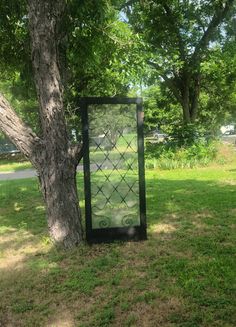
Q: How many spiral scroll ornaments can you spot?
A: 2